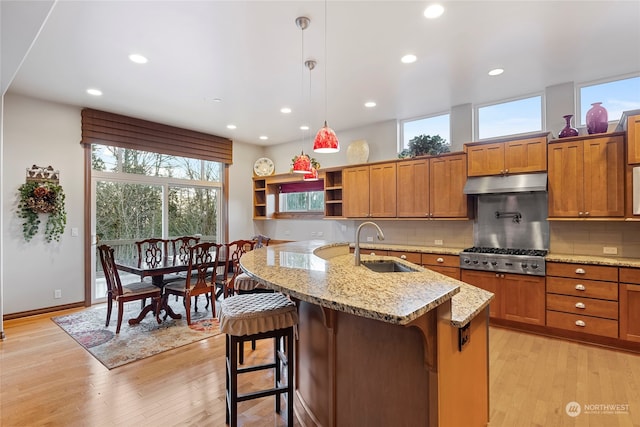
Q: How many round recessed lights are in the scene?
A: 10